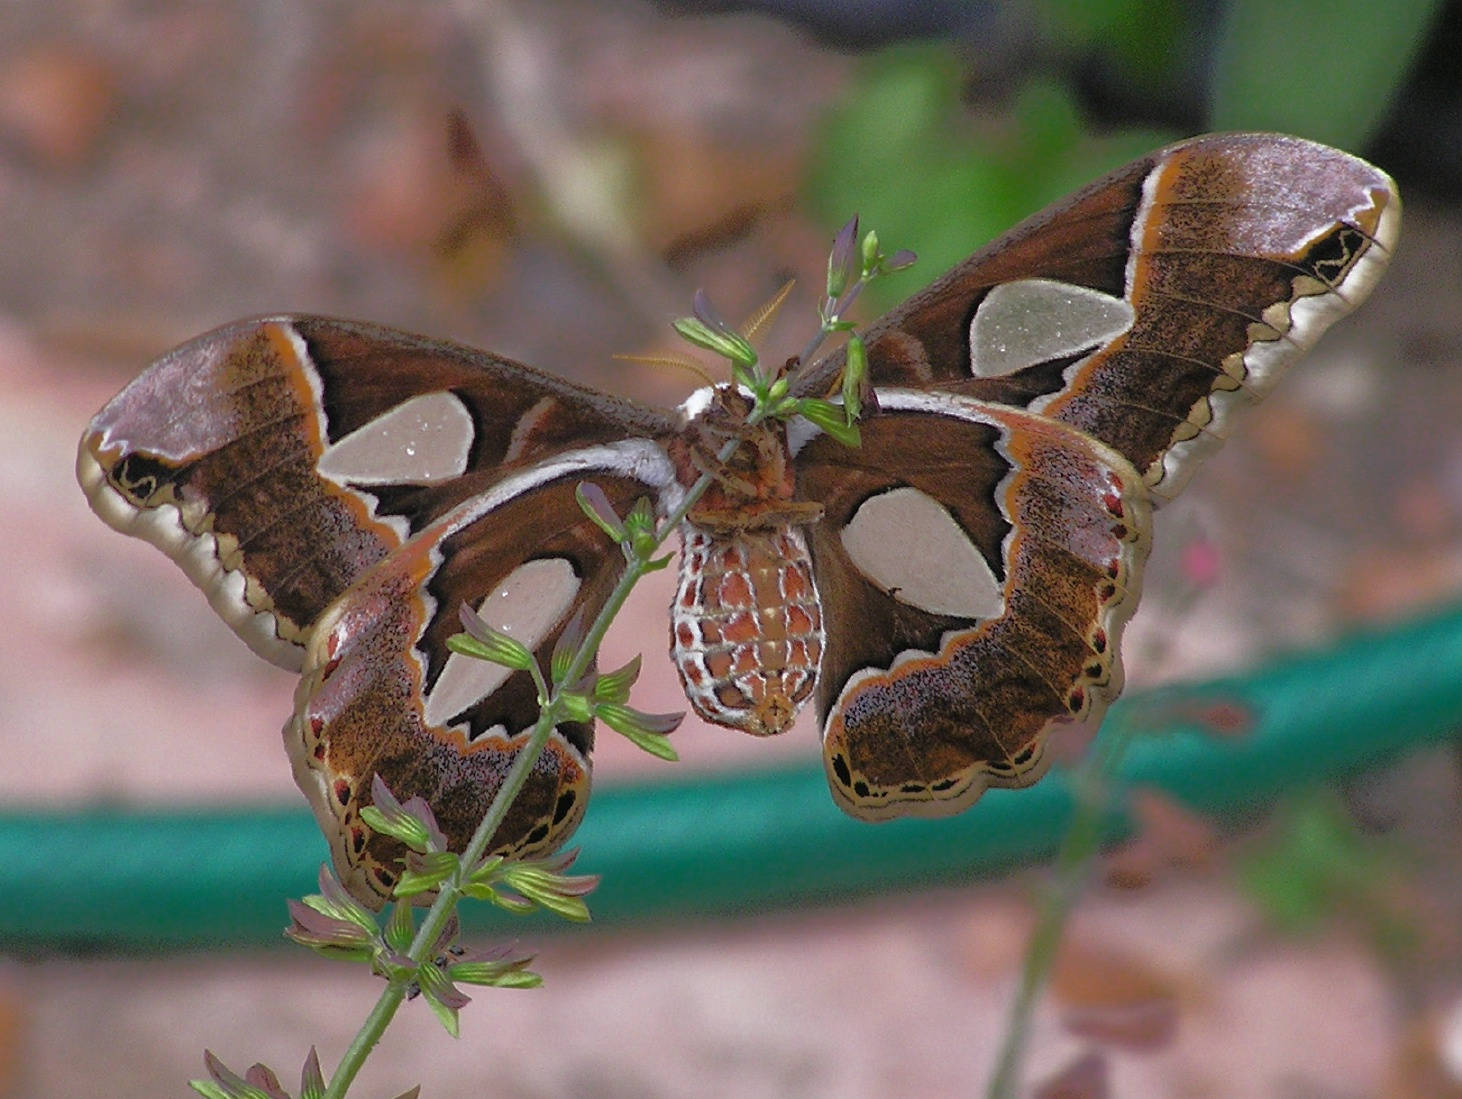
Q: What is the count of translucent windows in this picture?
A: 4